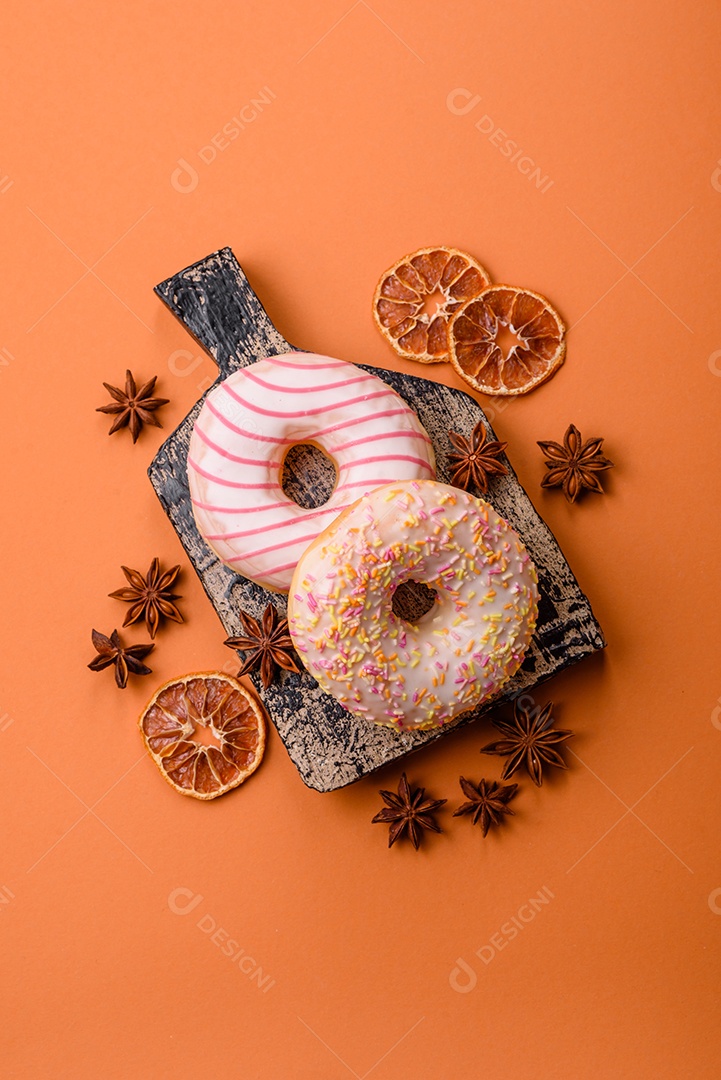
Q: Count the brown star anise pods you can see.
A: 9